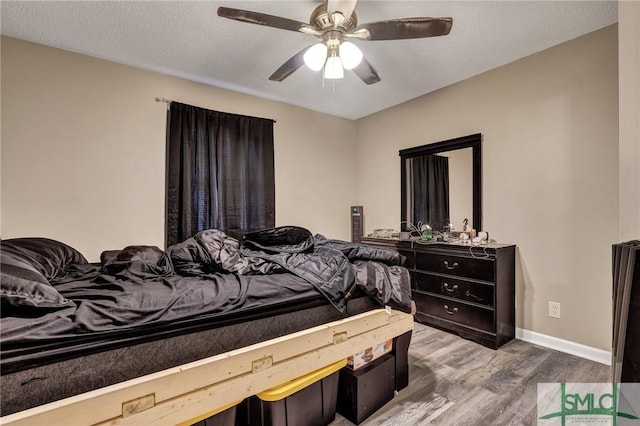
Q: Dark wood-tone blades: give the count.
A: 4